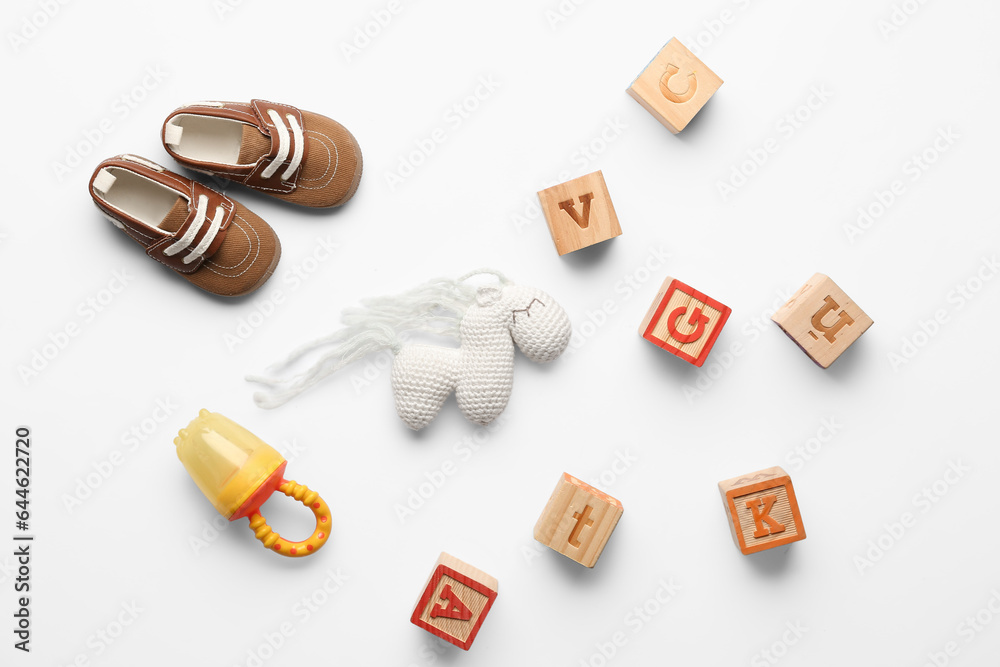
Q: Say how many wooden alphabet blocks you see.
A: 7